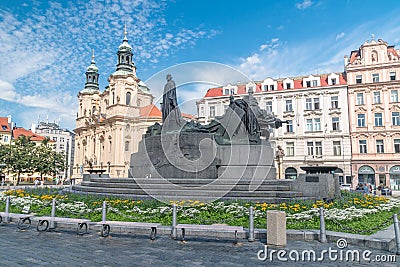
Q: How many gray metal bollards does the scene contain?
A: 7